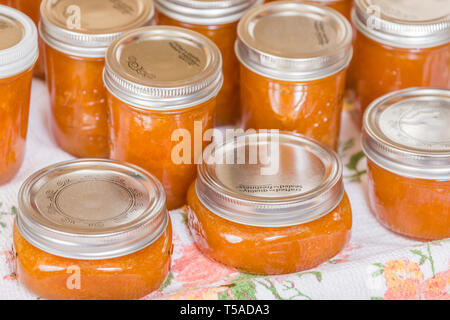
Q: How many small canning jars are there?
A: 3